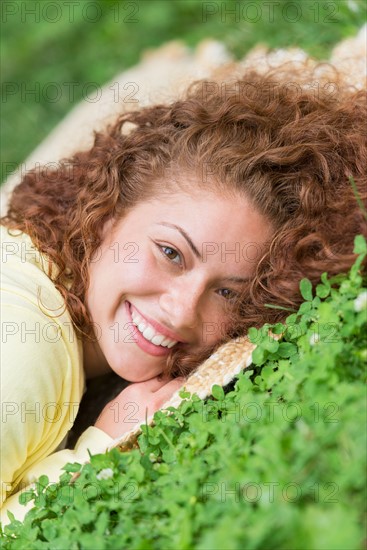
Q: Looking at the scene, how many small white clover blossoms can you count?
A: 3